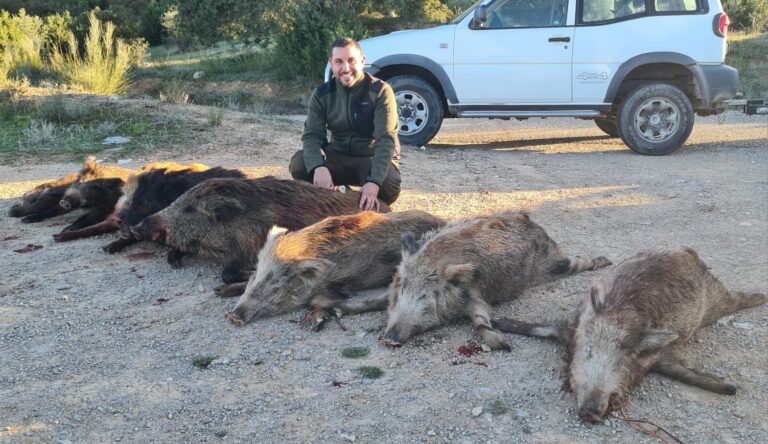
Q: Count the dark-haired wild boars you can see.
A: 4